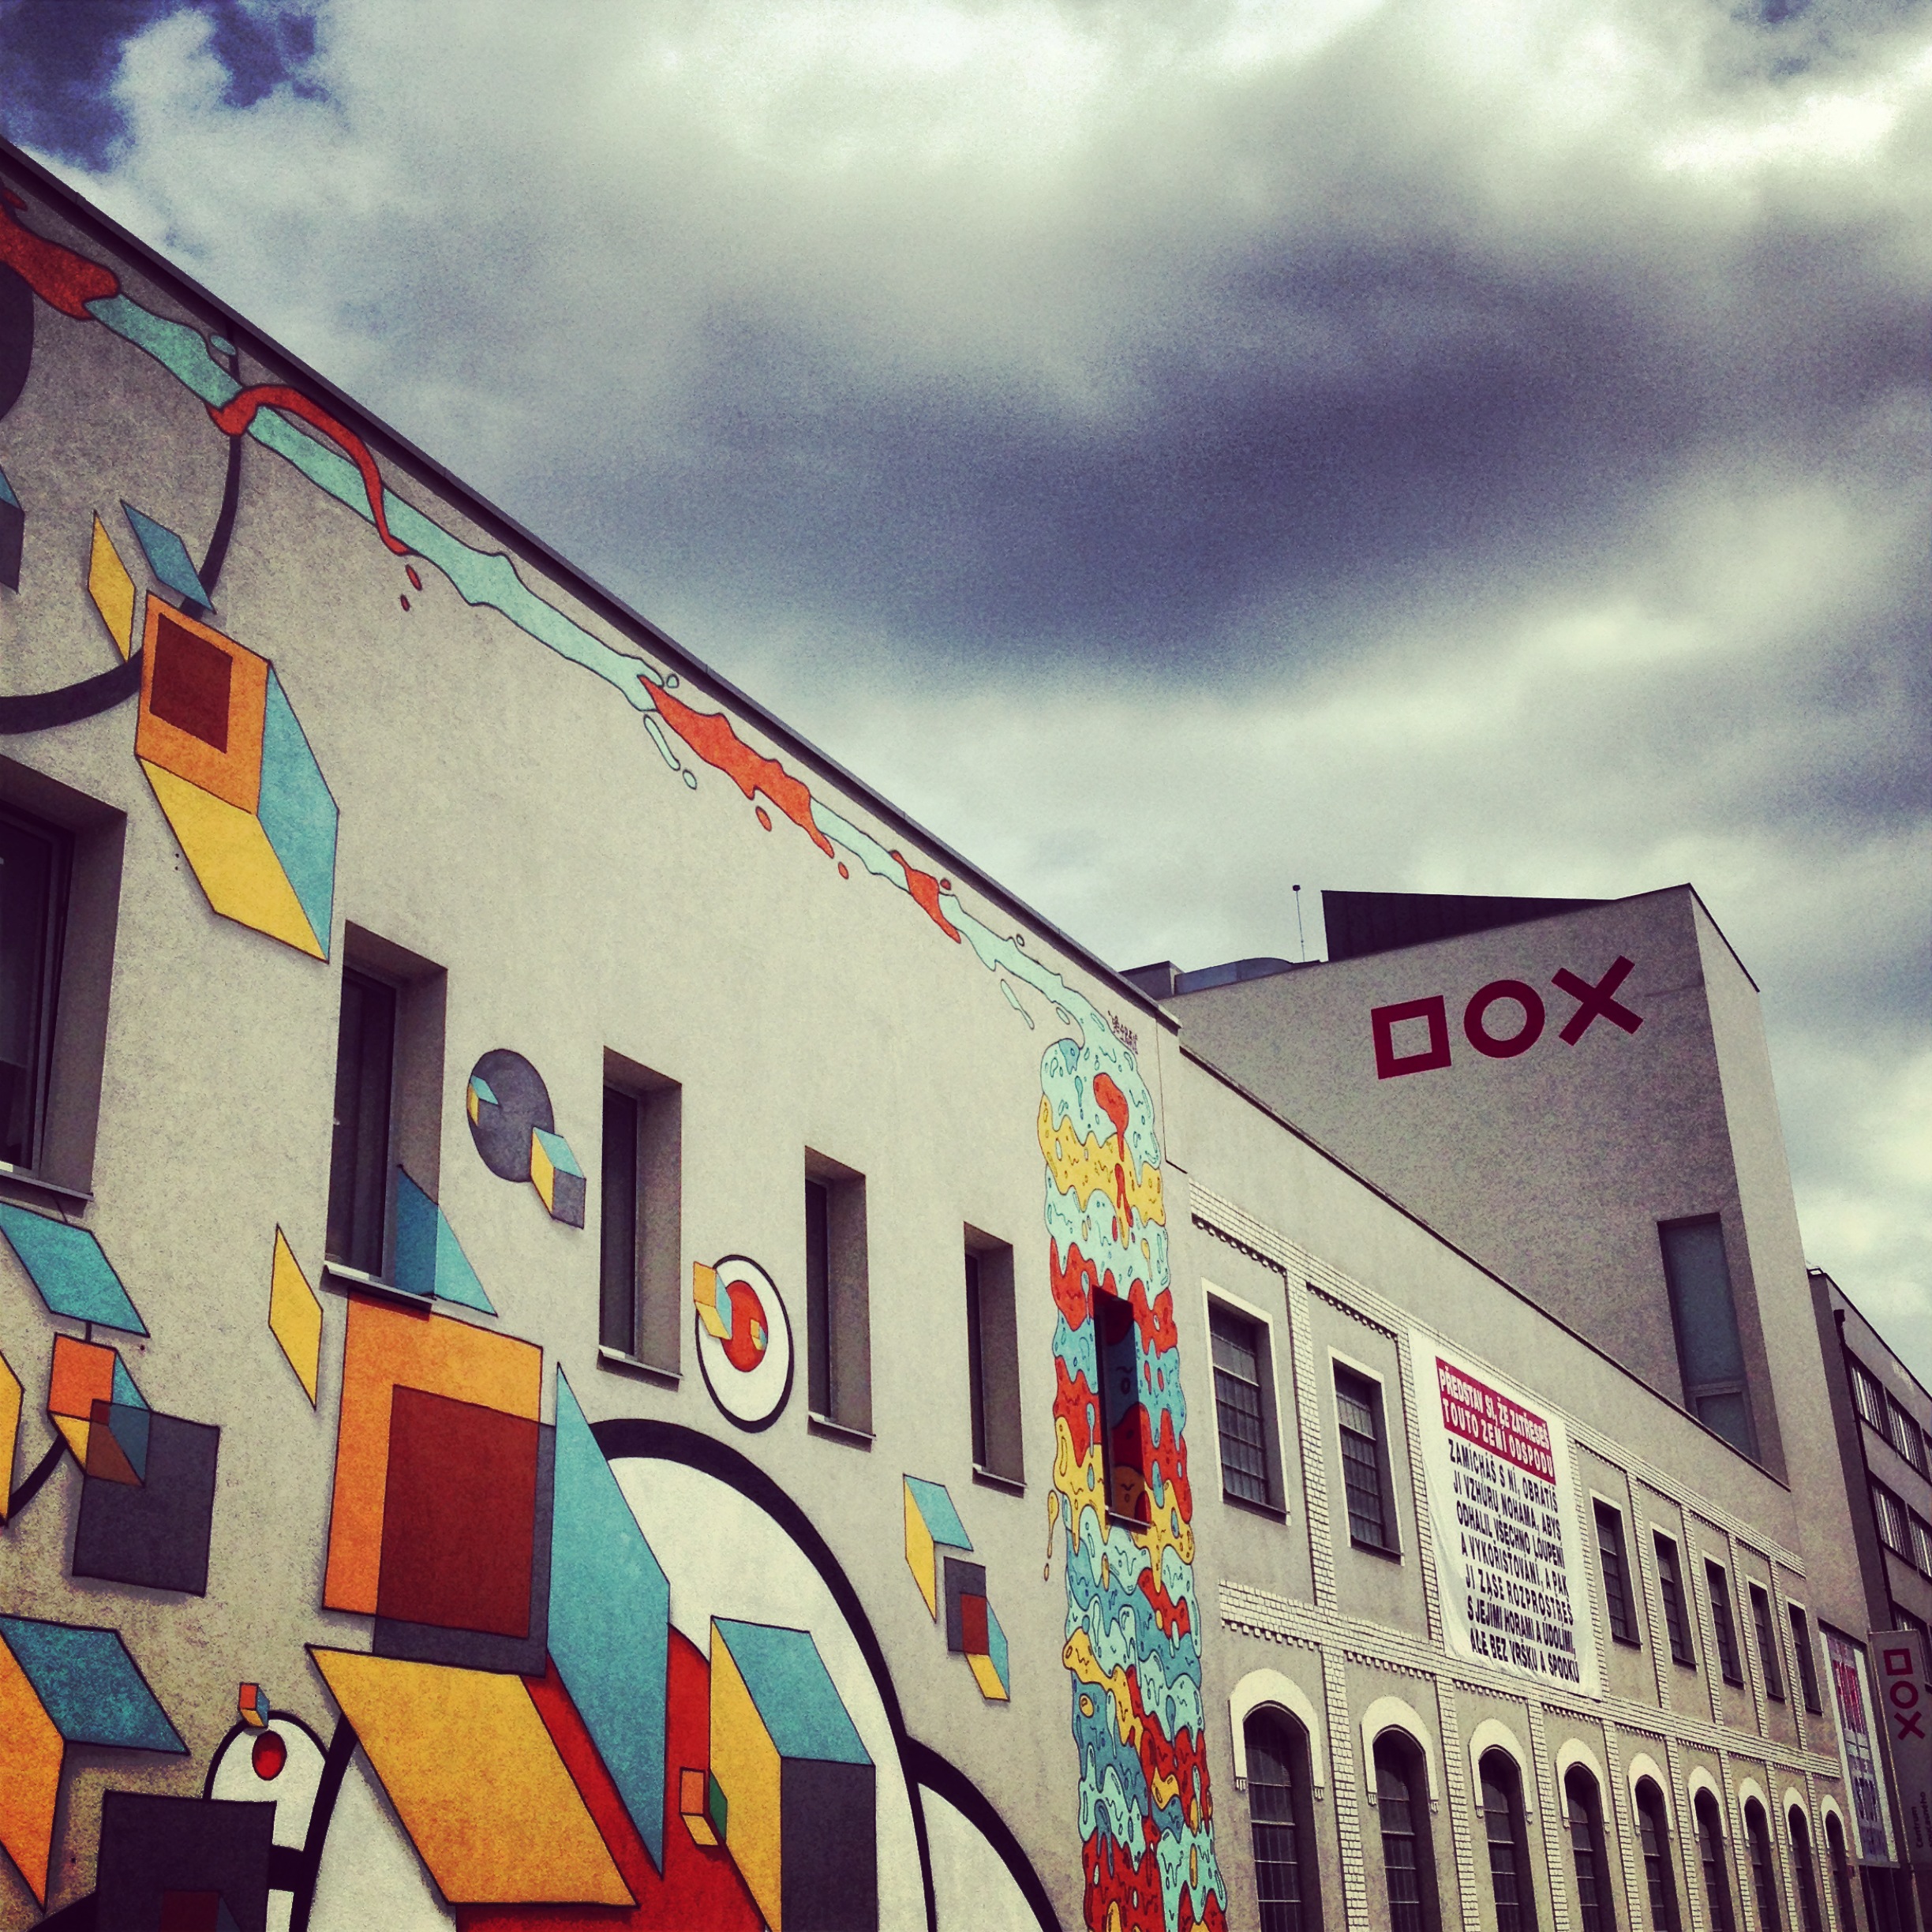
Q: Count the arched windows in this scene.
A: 9